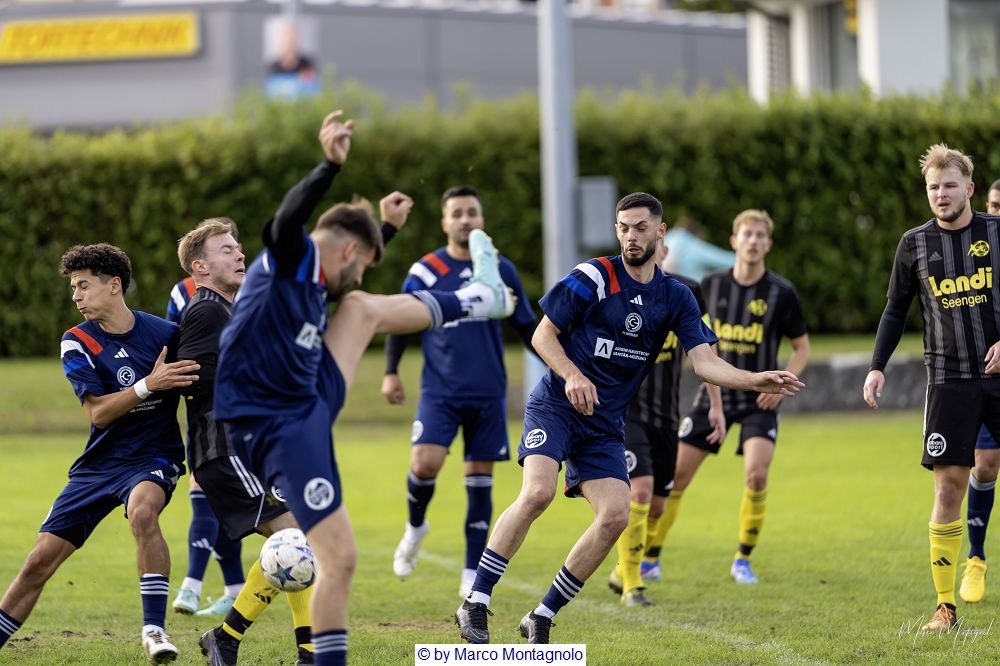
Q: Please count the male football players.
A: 10